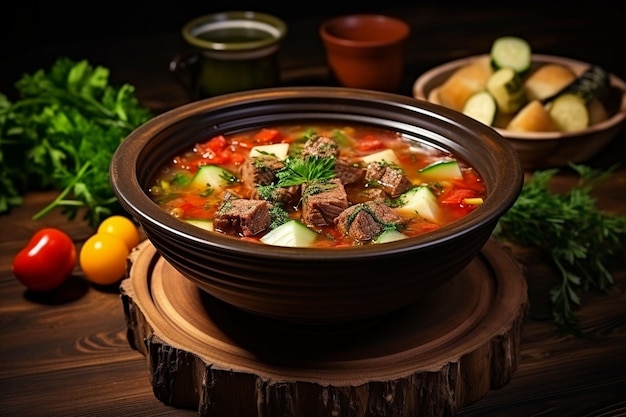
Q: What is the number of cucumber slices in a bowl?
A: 4